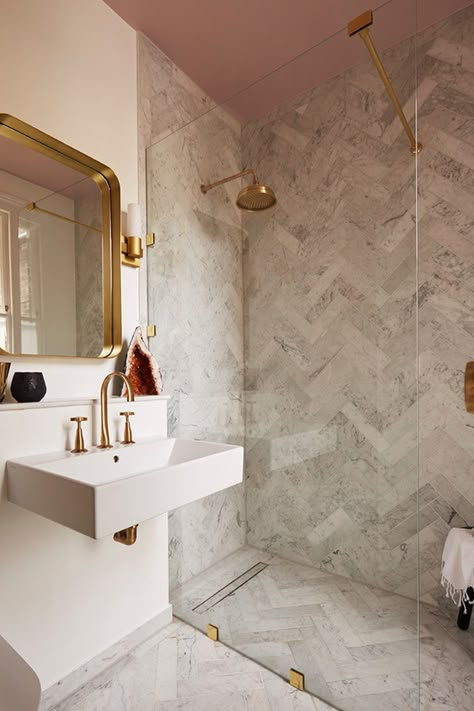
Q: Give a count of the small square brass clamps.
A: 4